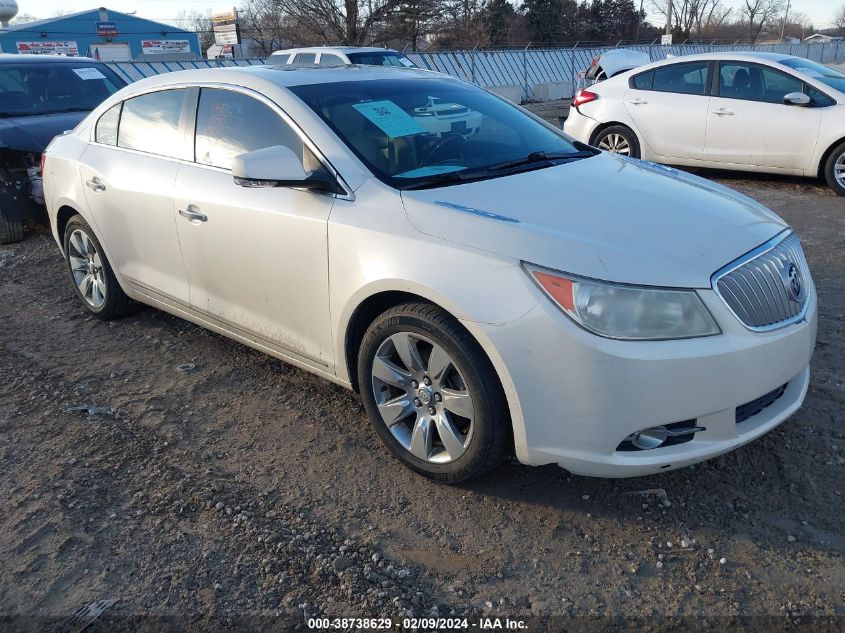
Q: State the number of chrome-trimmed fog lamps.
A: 1